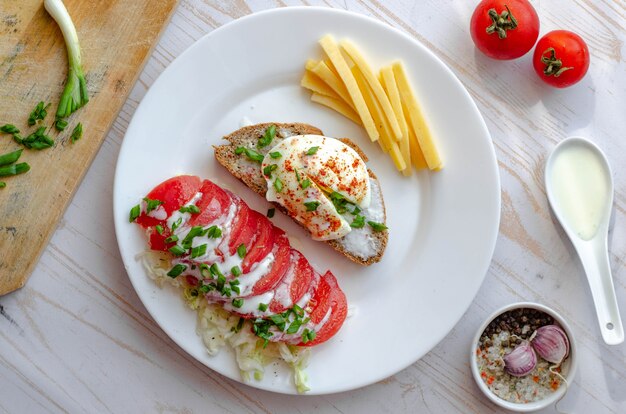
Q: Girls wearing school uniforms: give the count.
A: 0